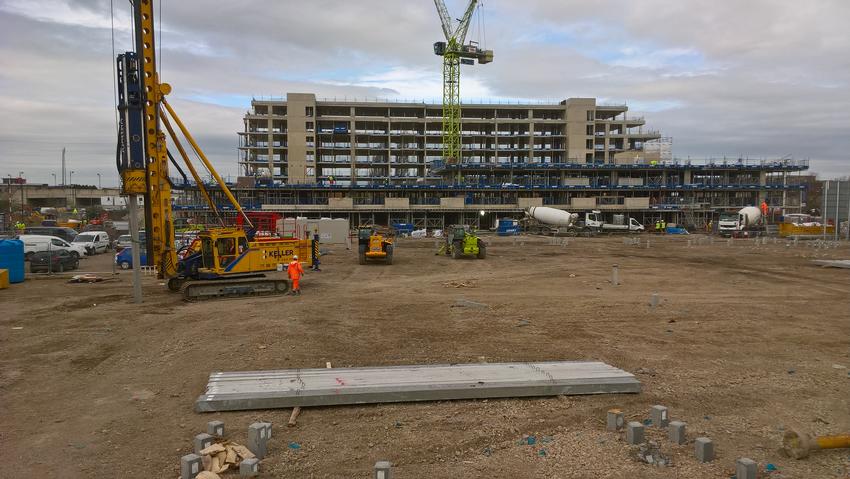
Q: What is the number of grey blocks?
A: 13